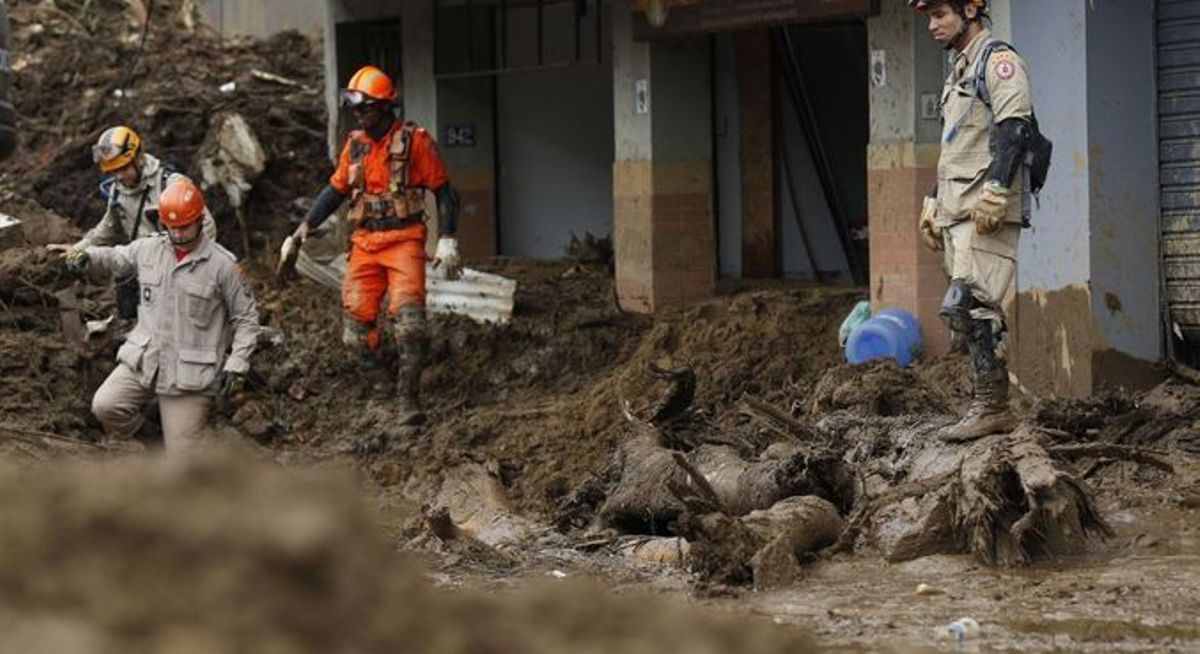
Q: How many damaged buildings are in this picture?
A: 1